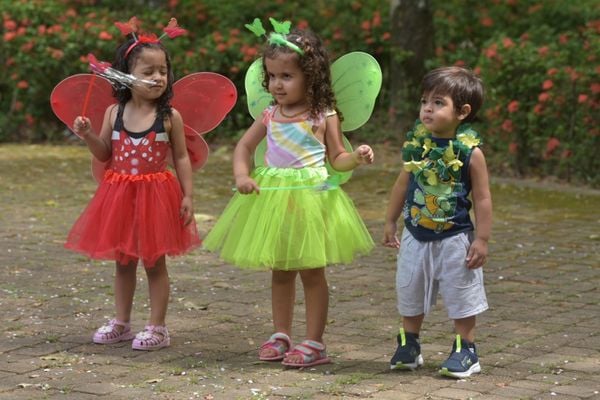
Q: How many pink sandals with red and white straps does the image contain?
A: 2